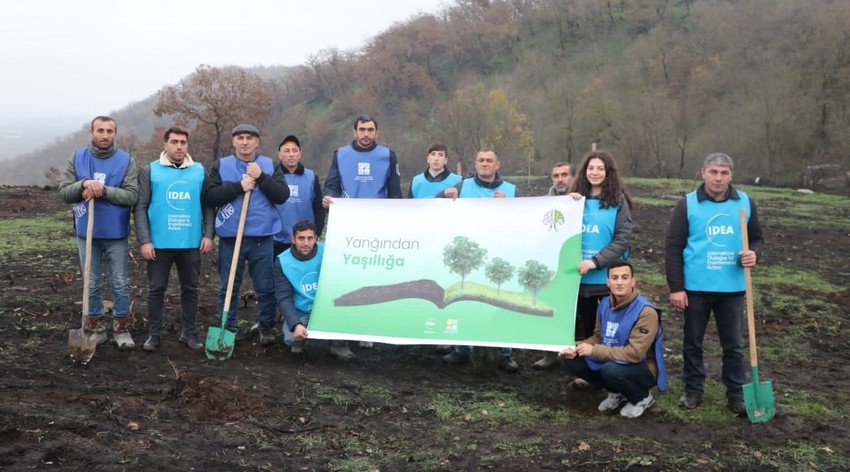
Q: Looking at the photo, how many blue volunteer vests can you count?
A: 11